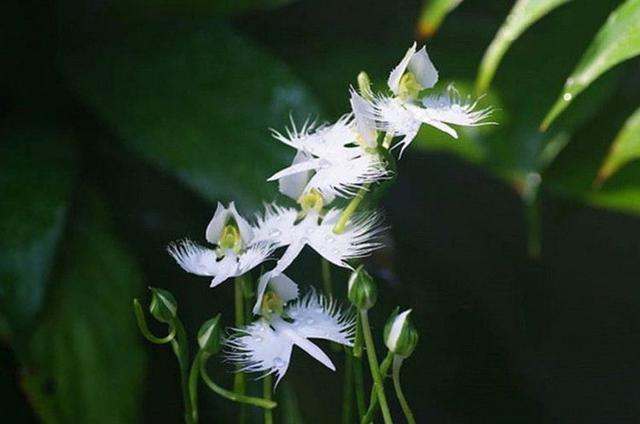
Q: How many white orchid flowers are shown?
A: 5